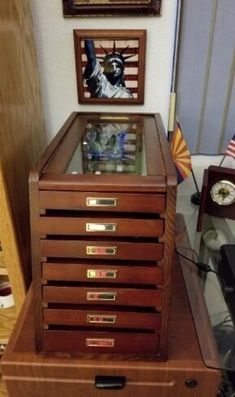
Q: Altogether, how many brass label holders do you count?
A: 7